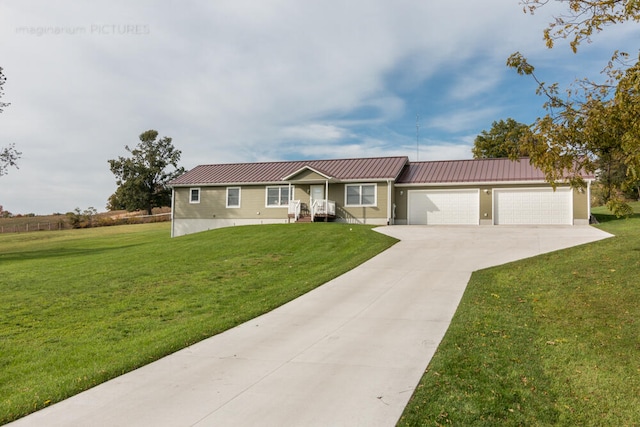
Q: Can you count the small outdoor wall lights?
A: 4